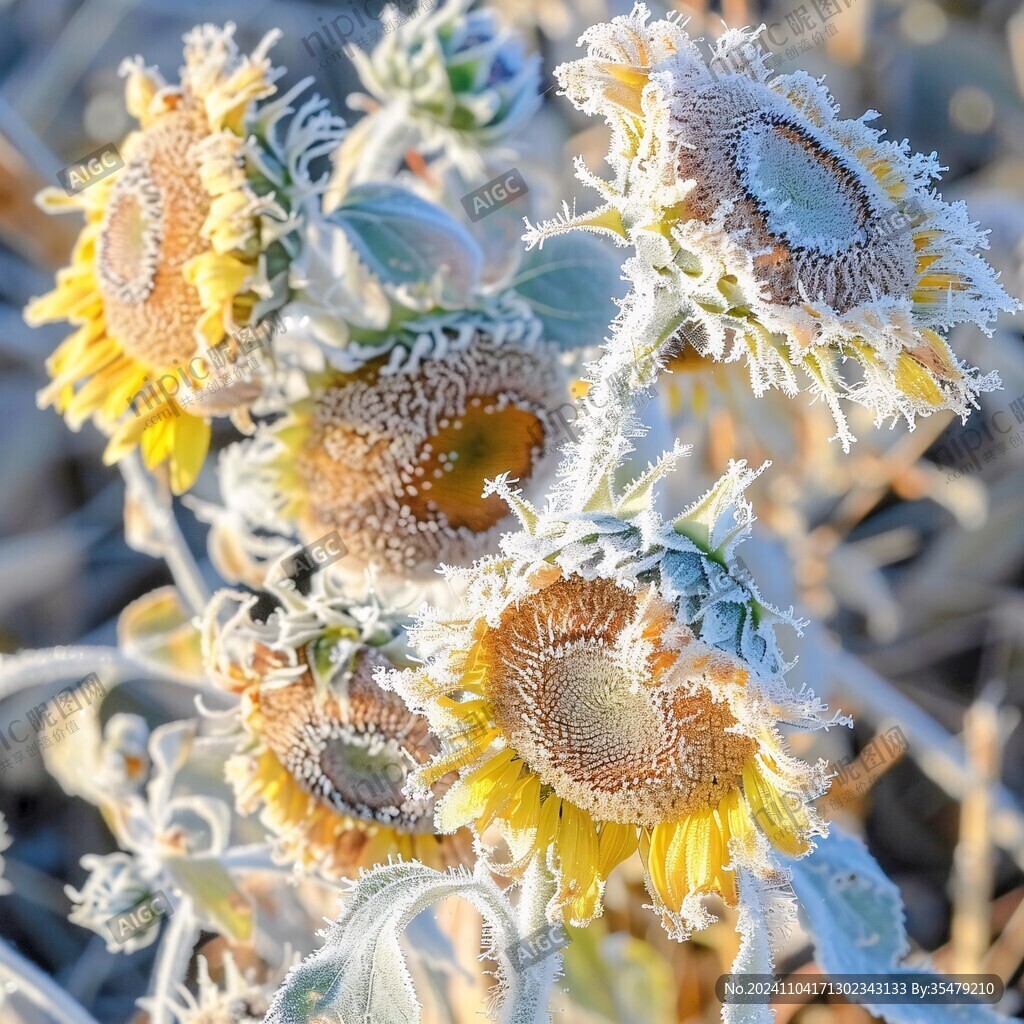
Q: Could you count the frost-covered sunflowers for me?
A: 5